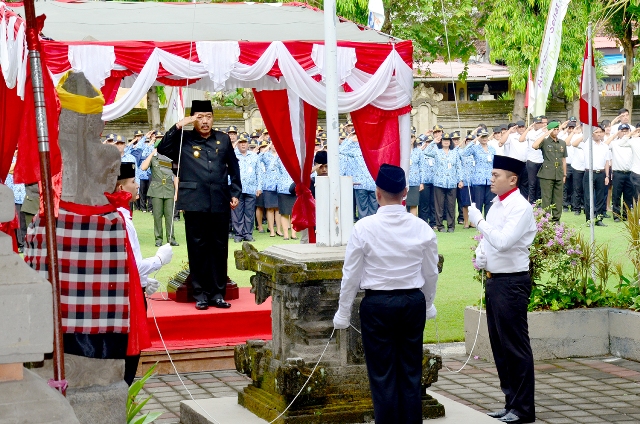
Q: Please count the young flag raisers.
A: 3